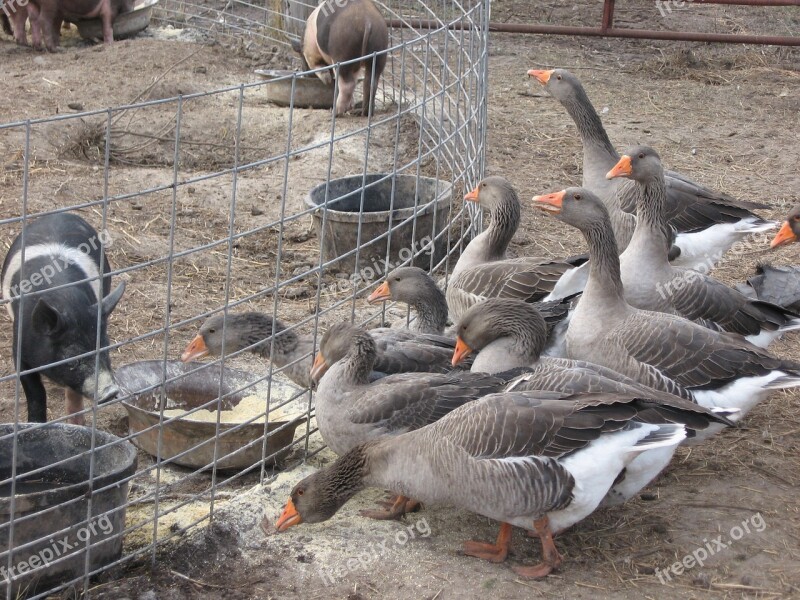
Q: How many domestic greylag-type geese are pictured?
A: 10